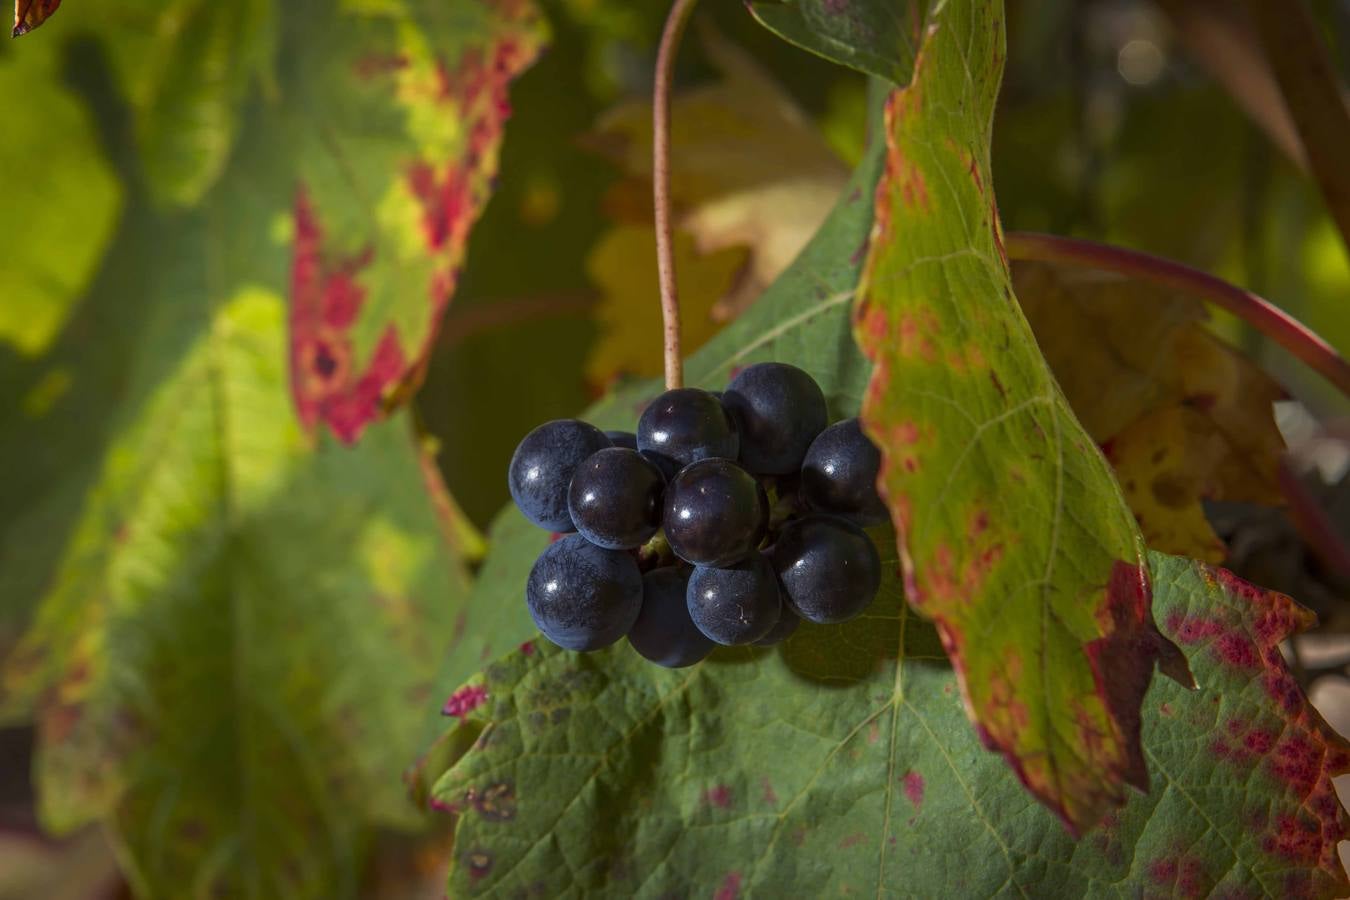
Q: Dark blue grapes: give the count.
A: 12